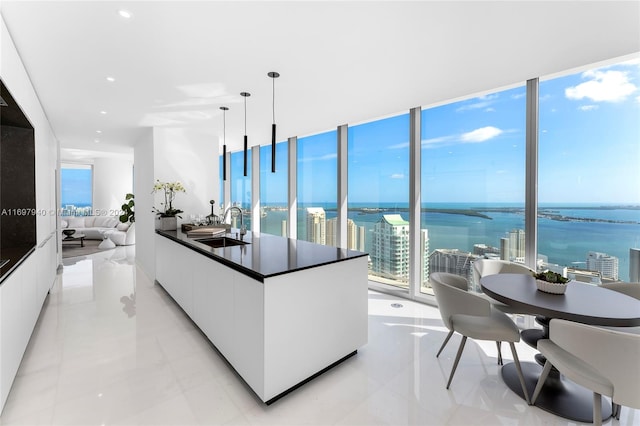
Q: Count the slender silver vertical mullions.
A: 6